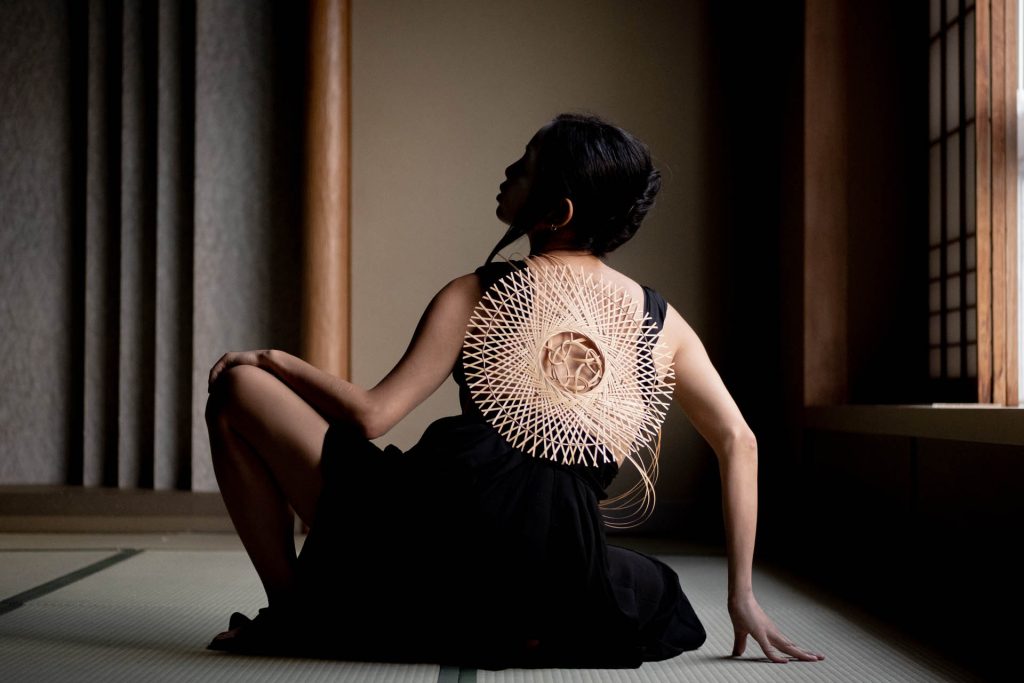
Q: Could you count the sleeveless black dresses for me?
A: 1